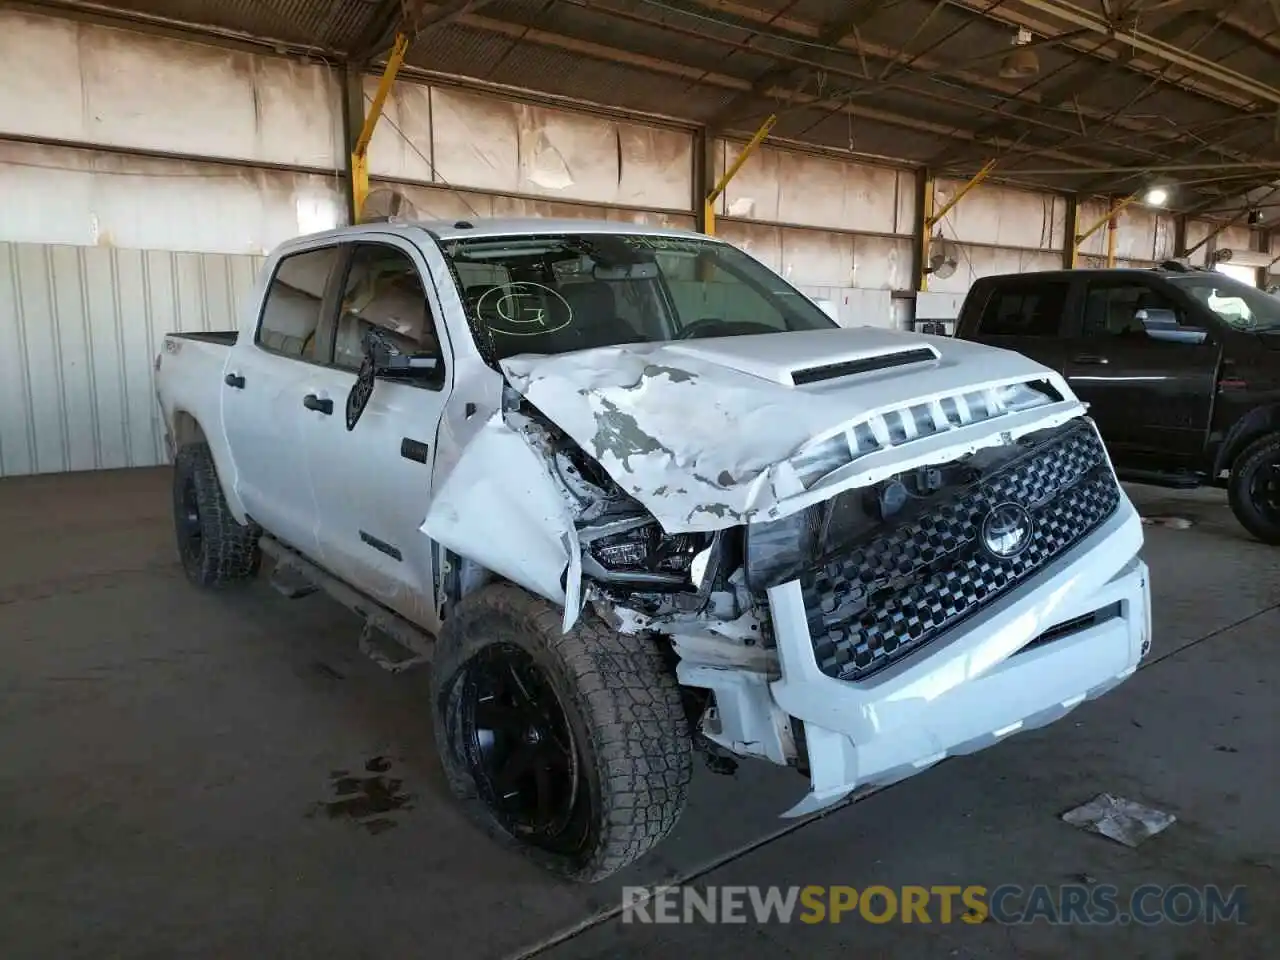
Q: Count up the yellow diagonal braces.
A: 4